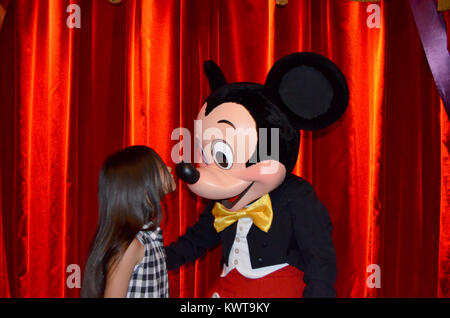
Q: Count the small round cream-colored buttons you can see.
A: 4